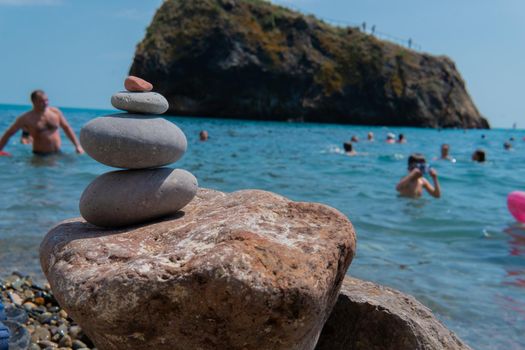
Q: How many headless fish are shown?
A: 0